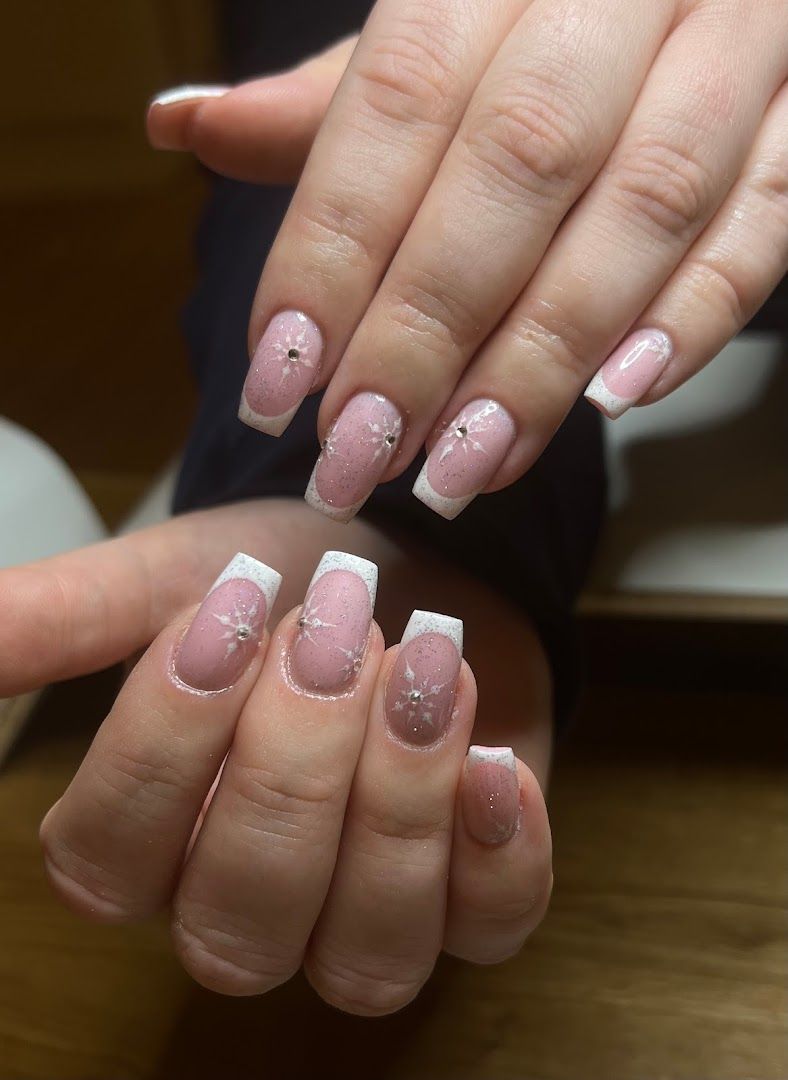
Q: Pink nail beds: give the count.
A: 8